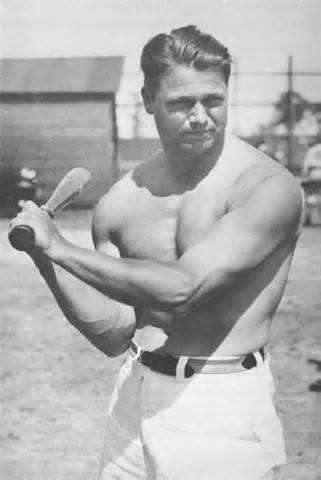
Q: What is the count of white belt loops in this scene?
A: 2